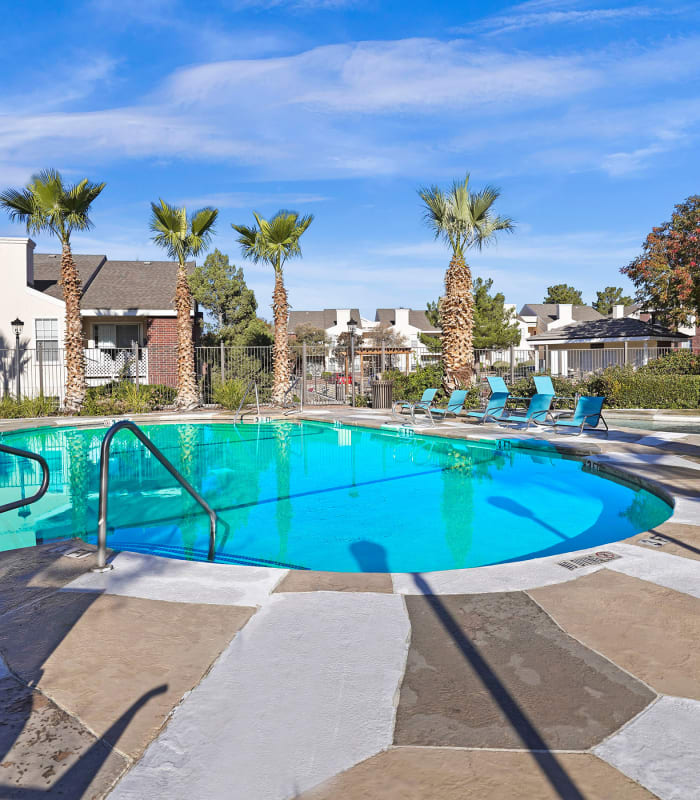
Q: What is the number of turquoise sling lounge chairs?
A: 7